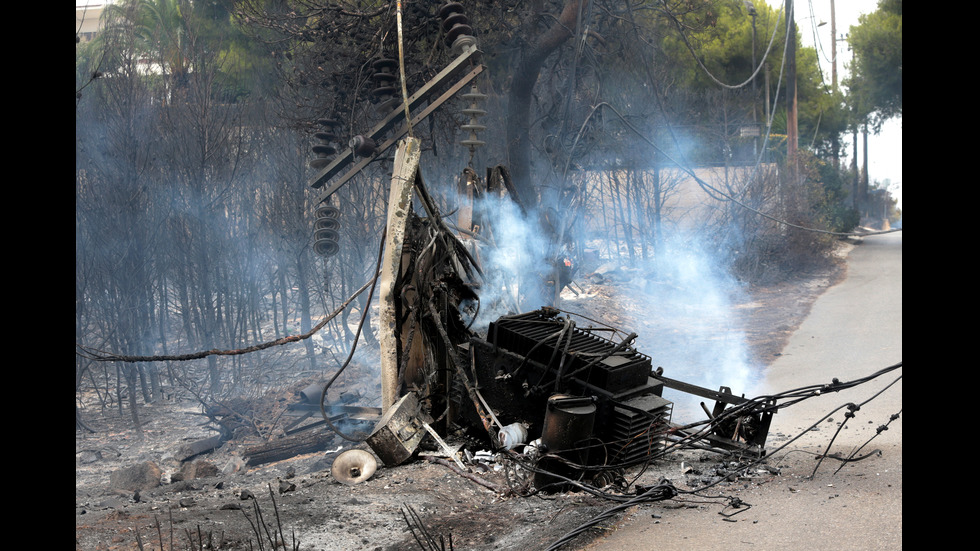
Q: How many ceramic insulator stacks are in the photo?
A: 5